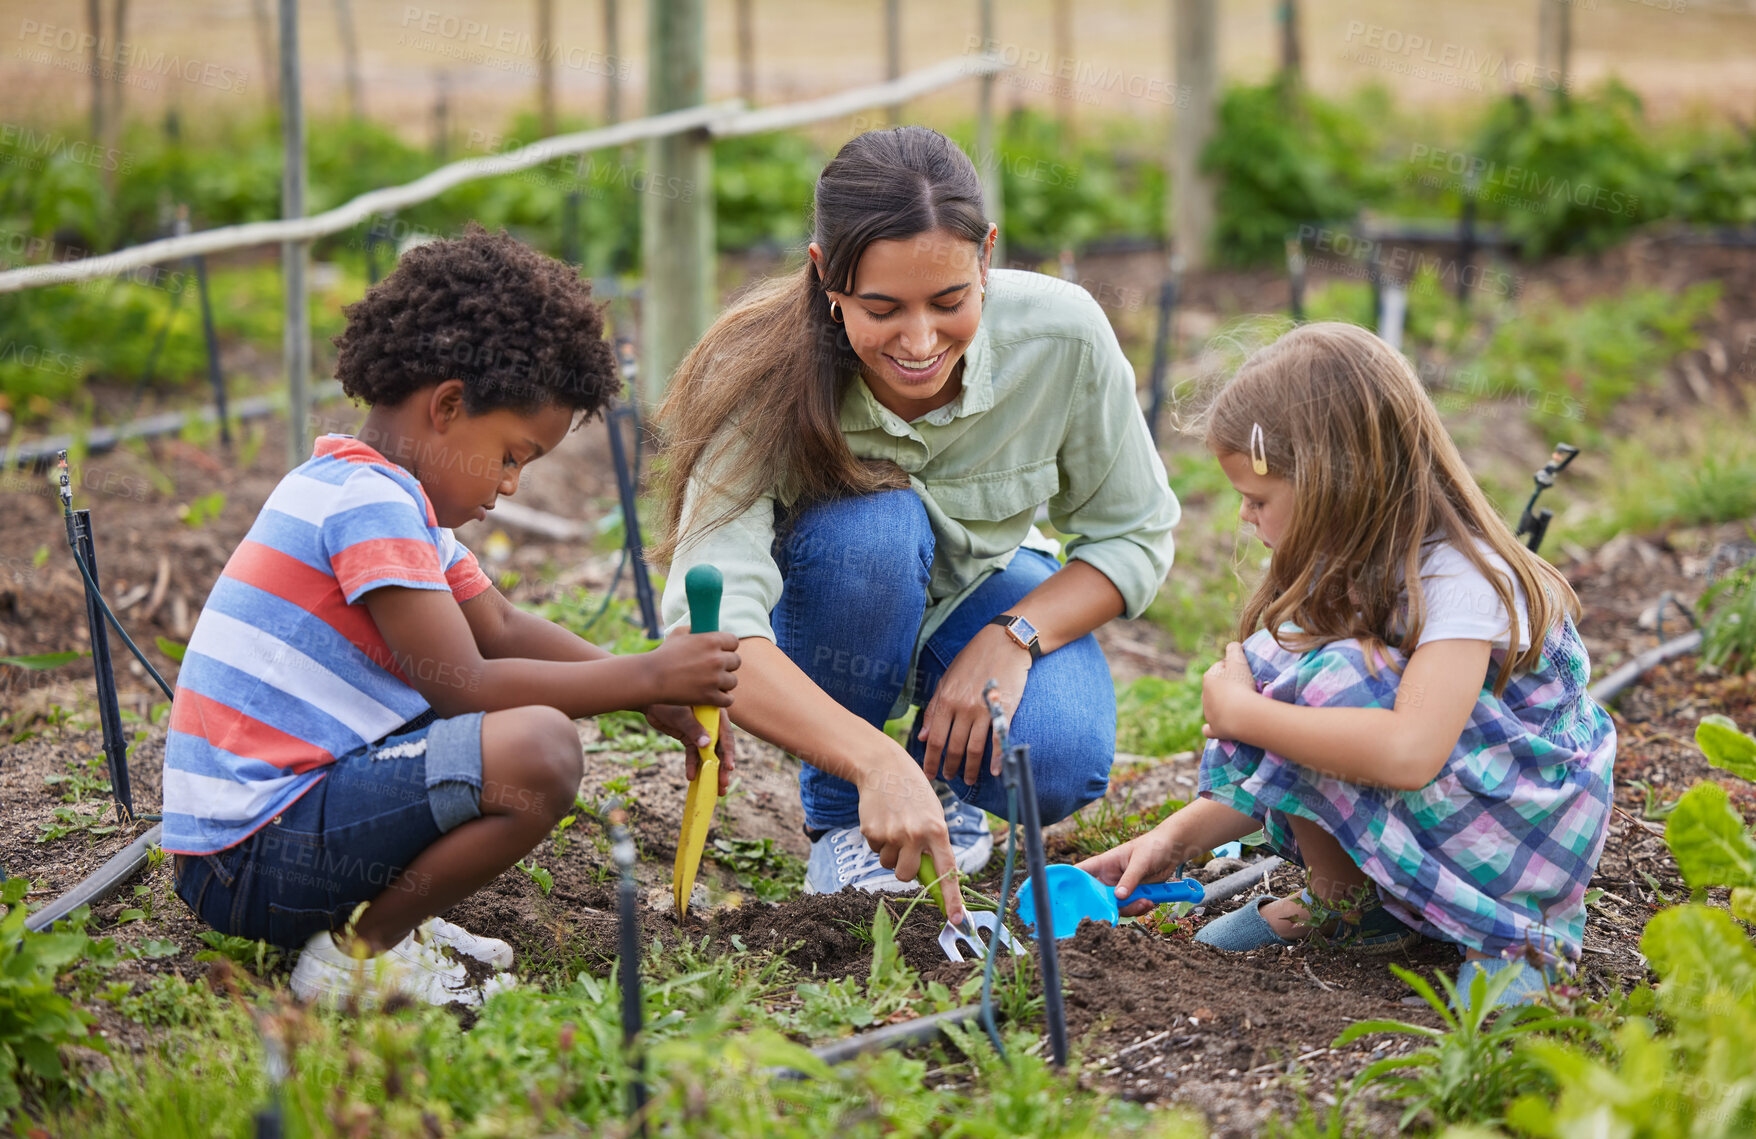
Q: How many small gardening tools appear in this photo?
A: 3